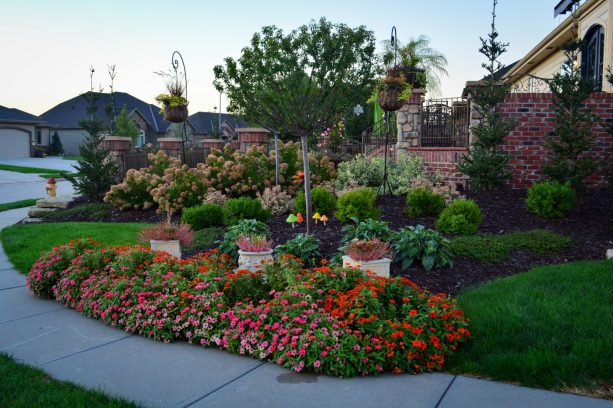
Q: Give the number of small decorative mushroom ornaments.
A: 4